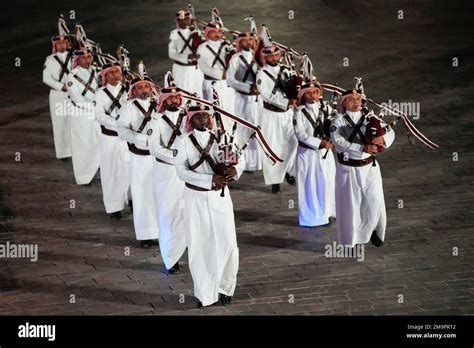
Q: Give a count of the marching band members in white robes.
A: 12